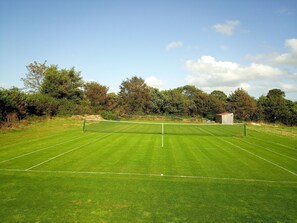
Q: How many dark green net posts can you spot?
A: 2